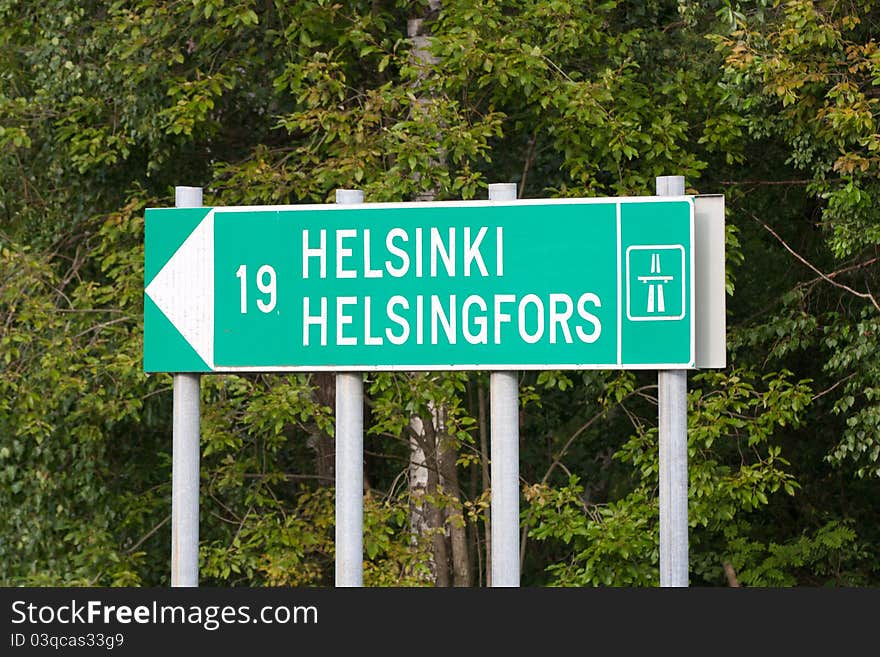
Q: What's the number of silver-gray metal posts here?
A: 4